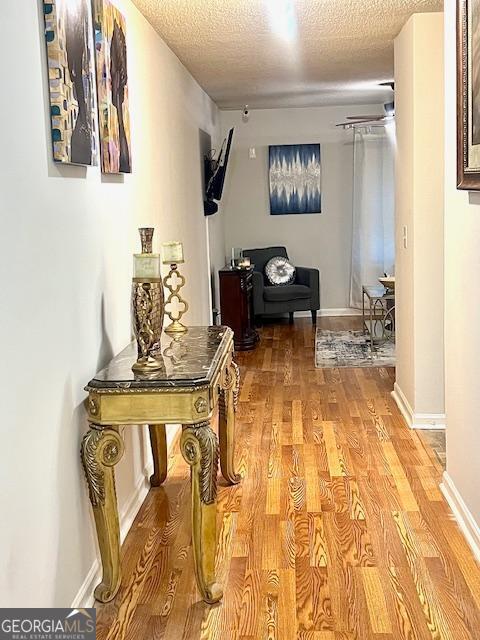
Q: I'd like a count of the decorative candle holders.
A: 2